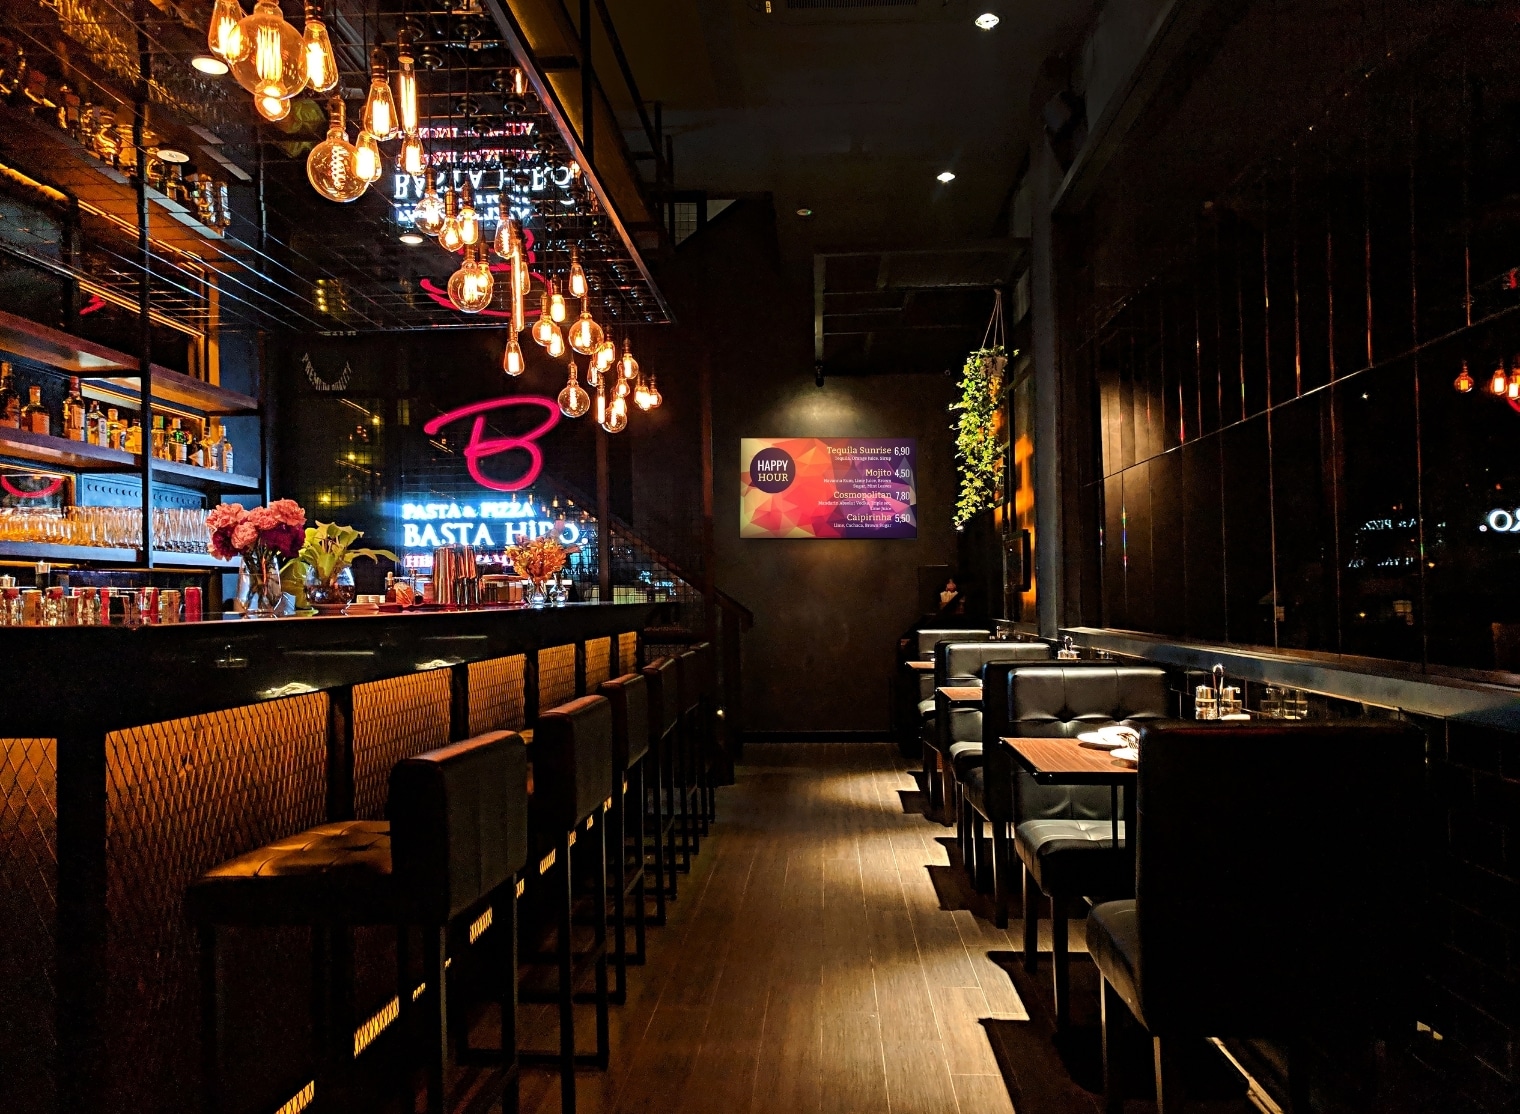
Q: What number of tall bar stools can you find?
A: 6